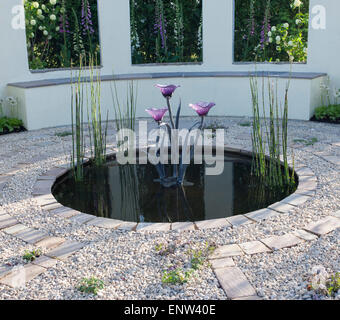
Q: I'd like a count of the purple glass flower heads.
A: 3